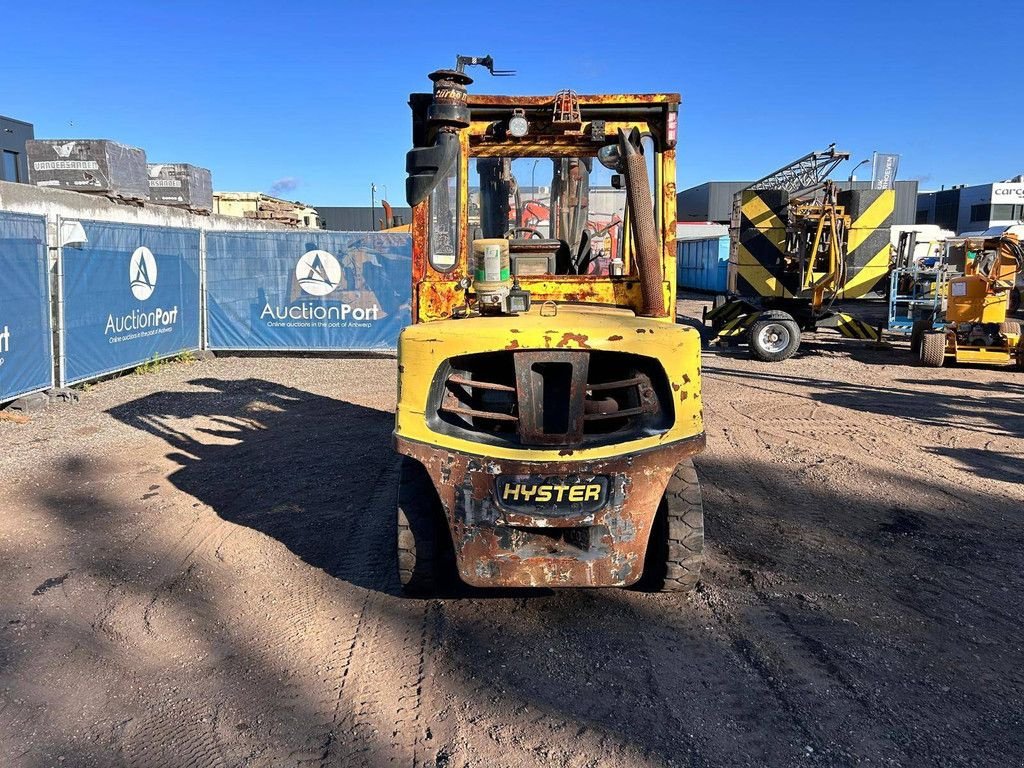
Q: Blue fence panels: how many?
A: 3